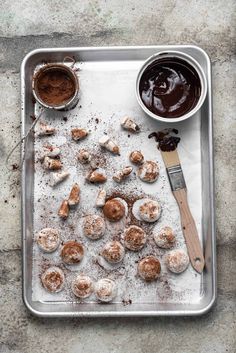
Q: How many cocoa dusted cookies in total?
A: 14